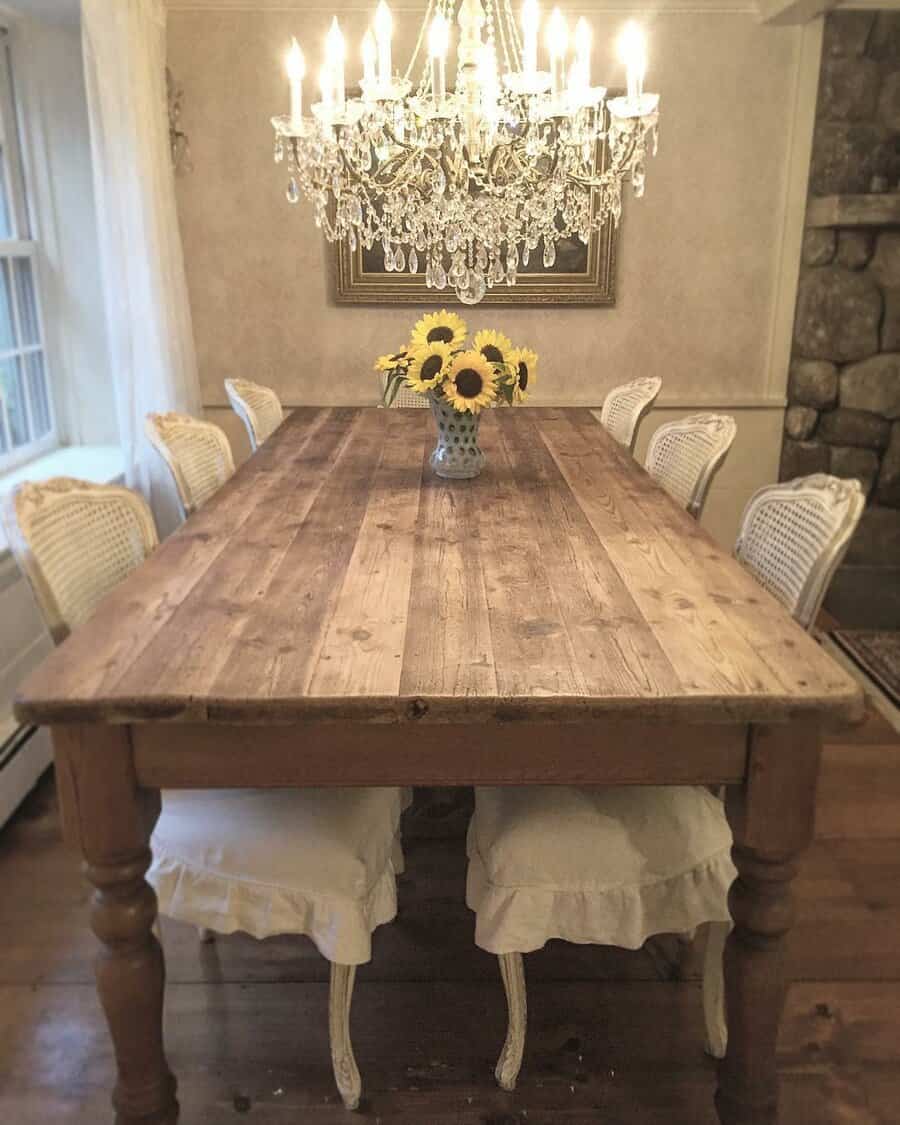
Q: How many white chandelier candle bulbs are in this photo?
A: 12